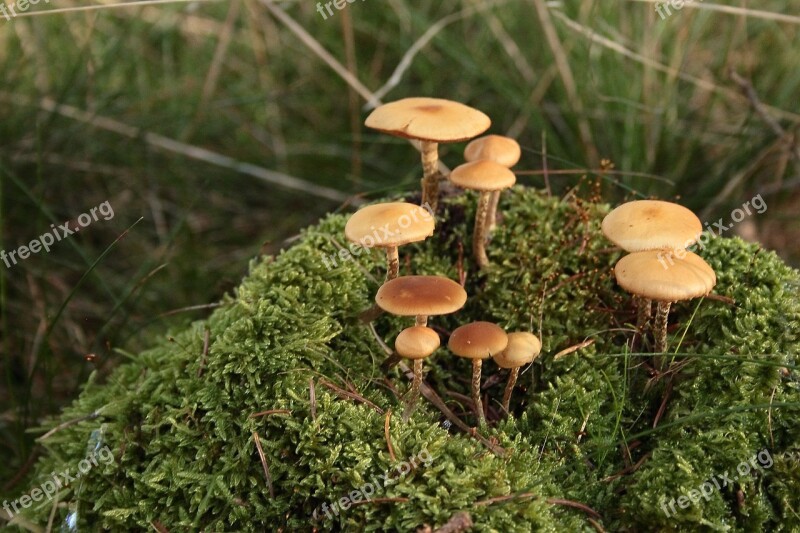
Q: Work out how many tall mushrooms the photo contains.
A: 10